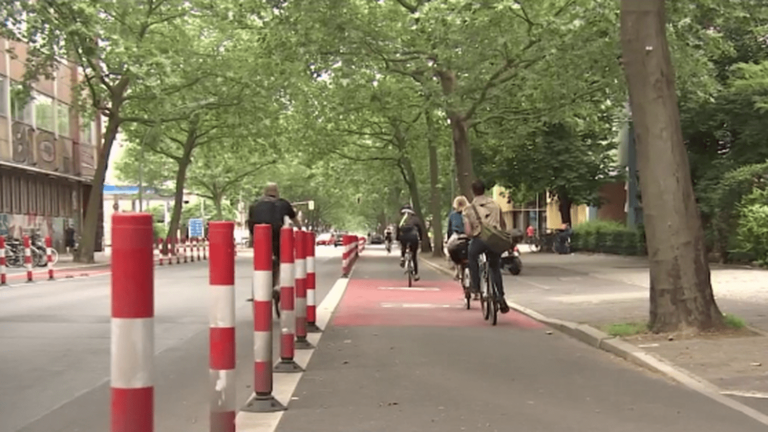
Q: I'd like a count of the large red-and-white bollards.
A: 6